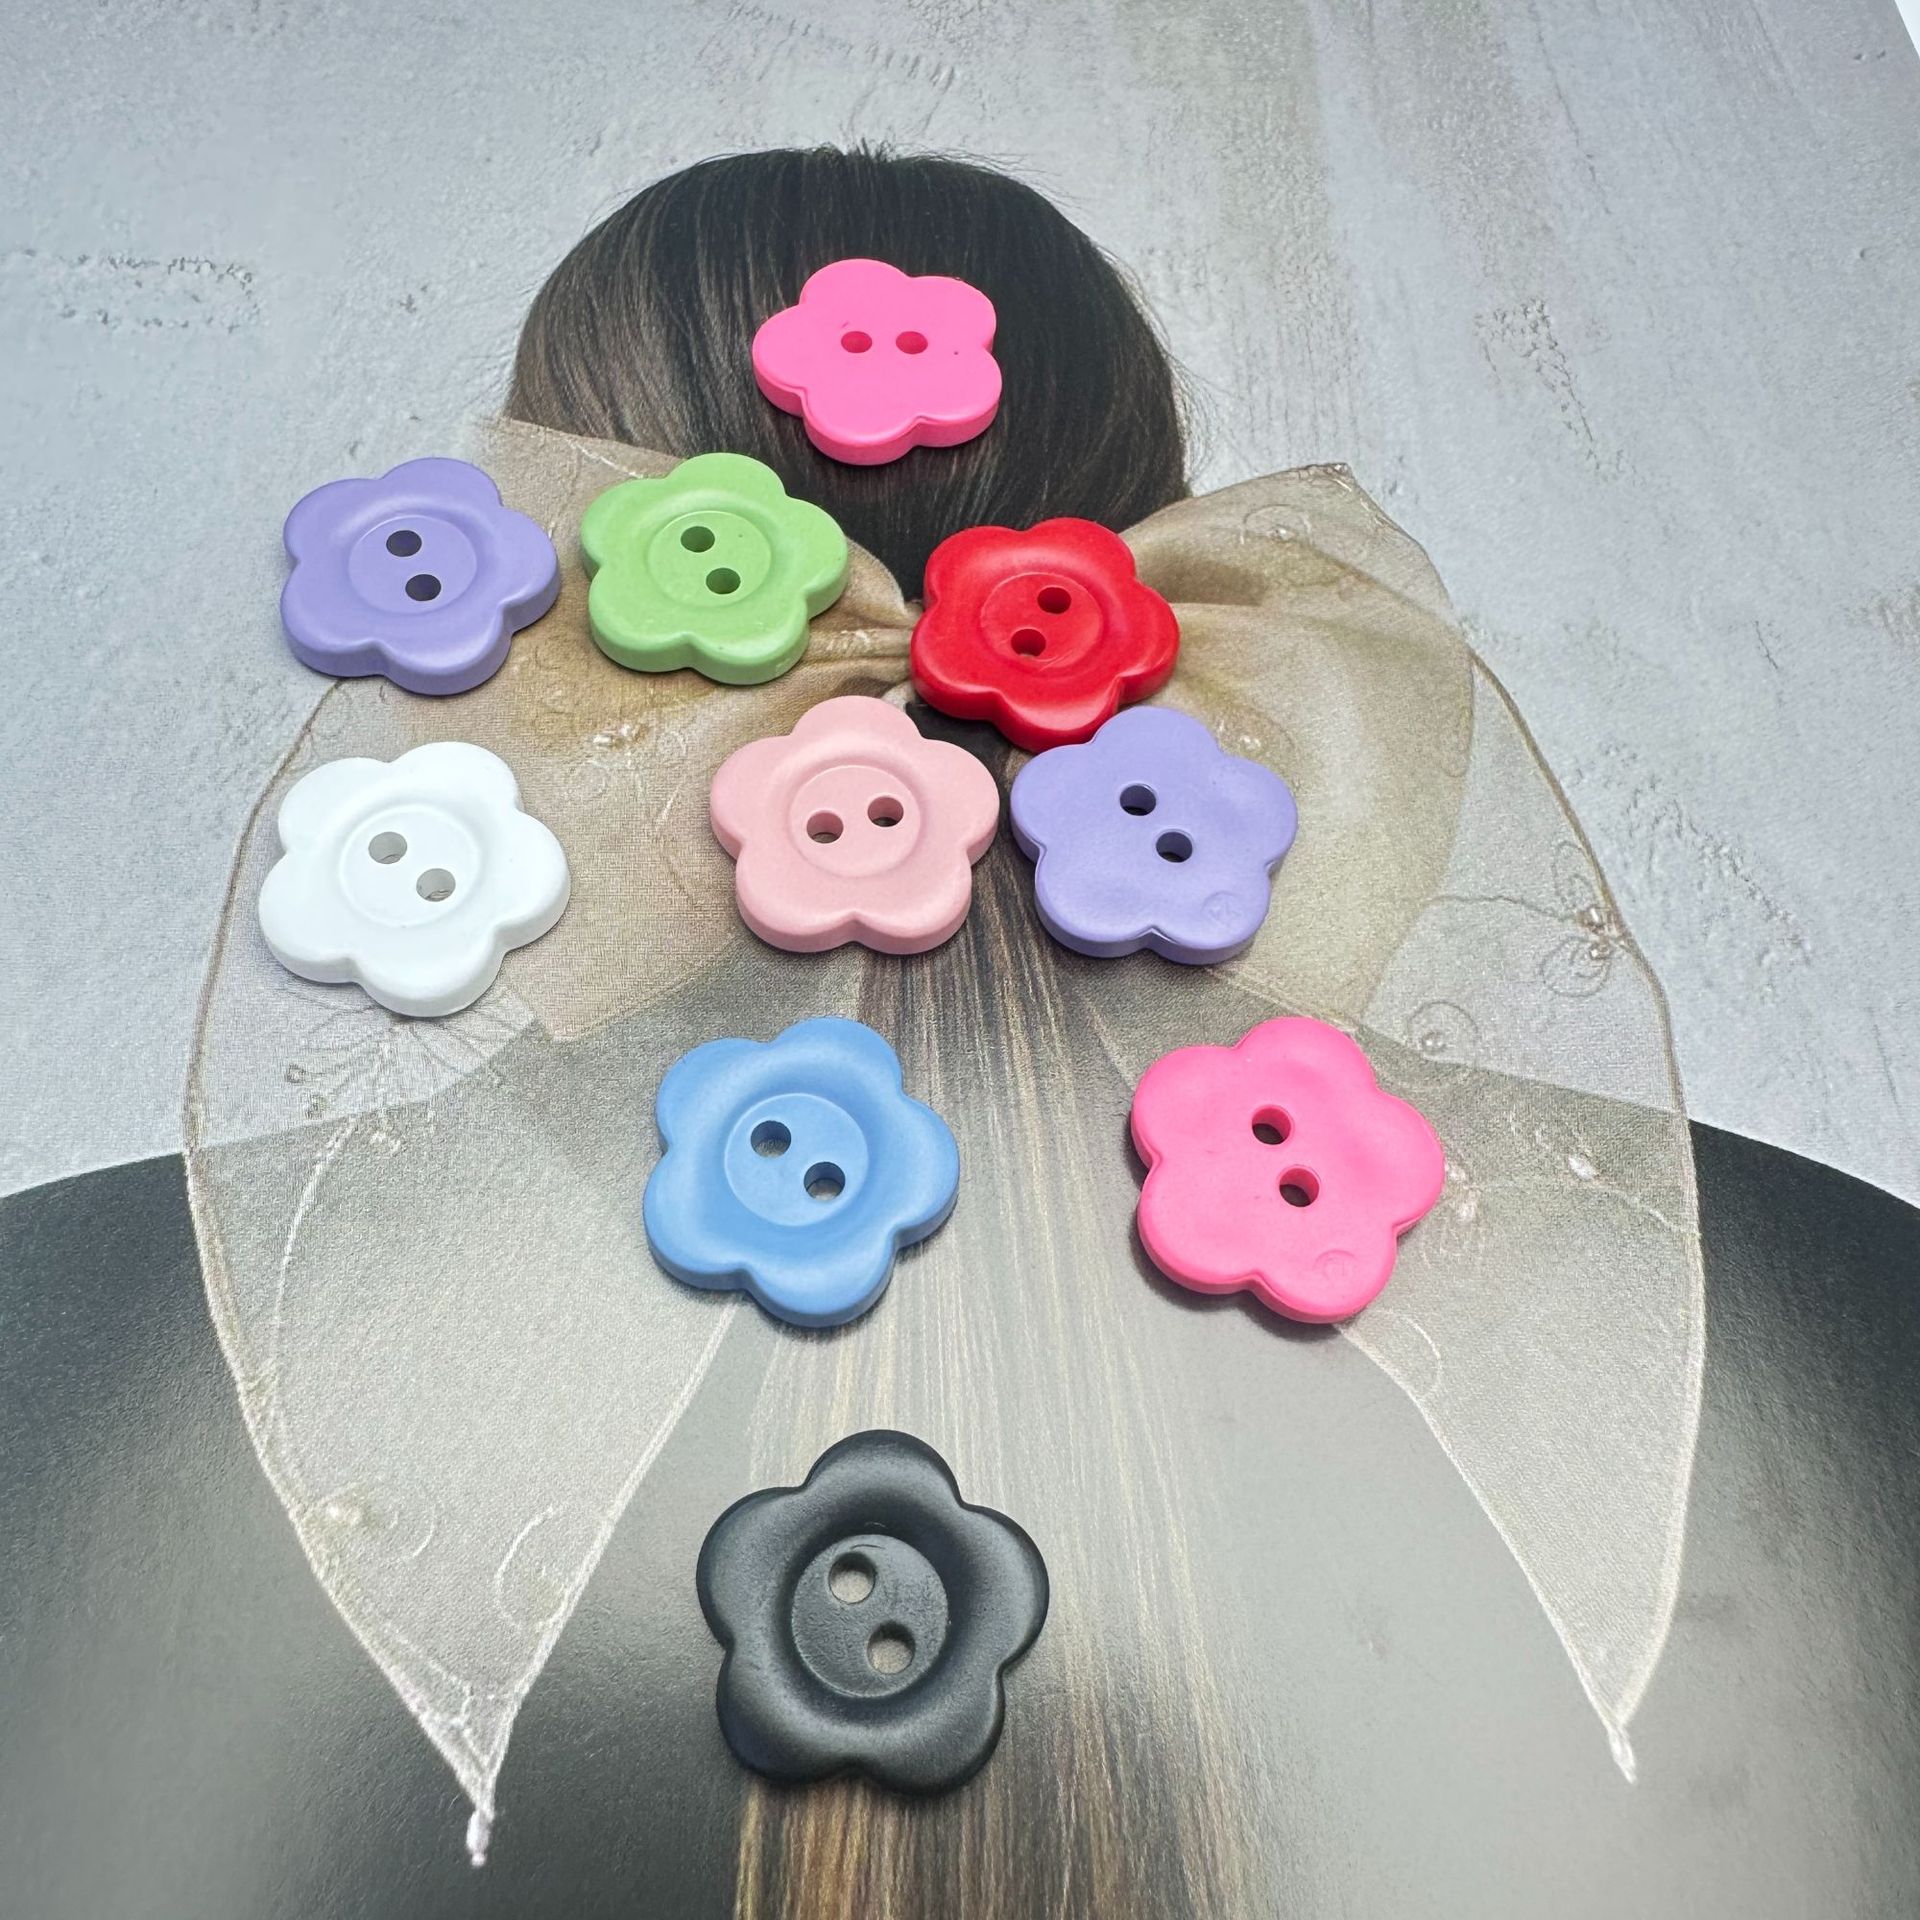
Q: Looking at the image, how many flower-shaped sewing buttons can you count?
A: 10